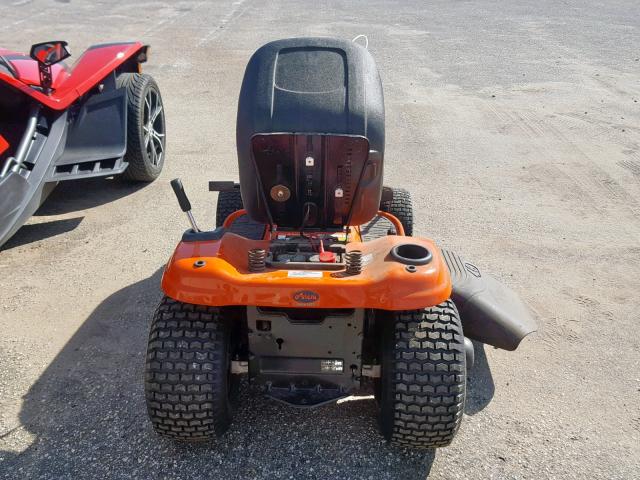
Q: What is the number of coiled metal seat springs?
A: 2